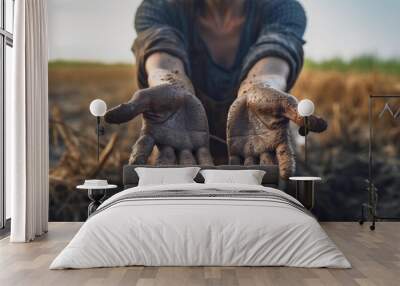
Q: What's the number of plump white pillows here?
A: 2